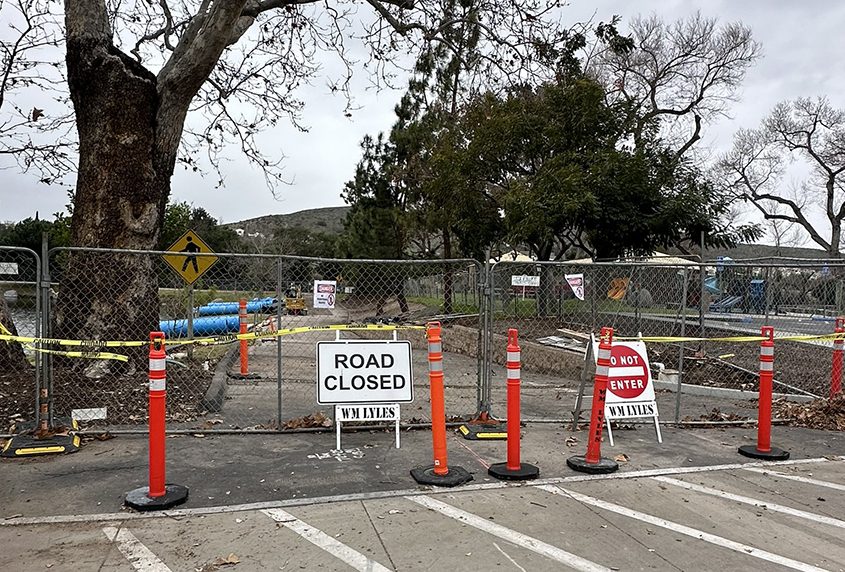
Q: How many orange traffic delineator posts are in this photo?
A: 7